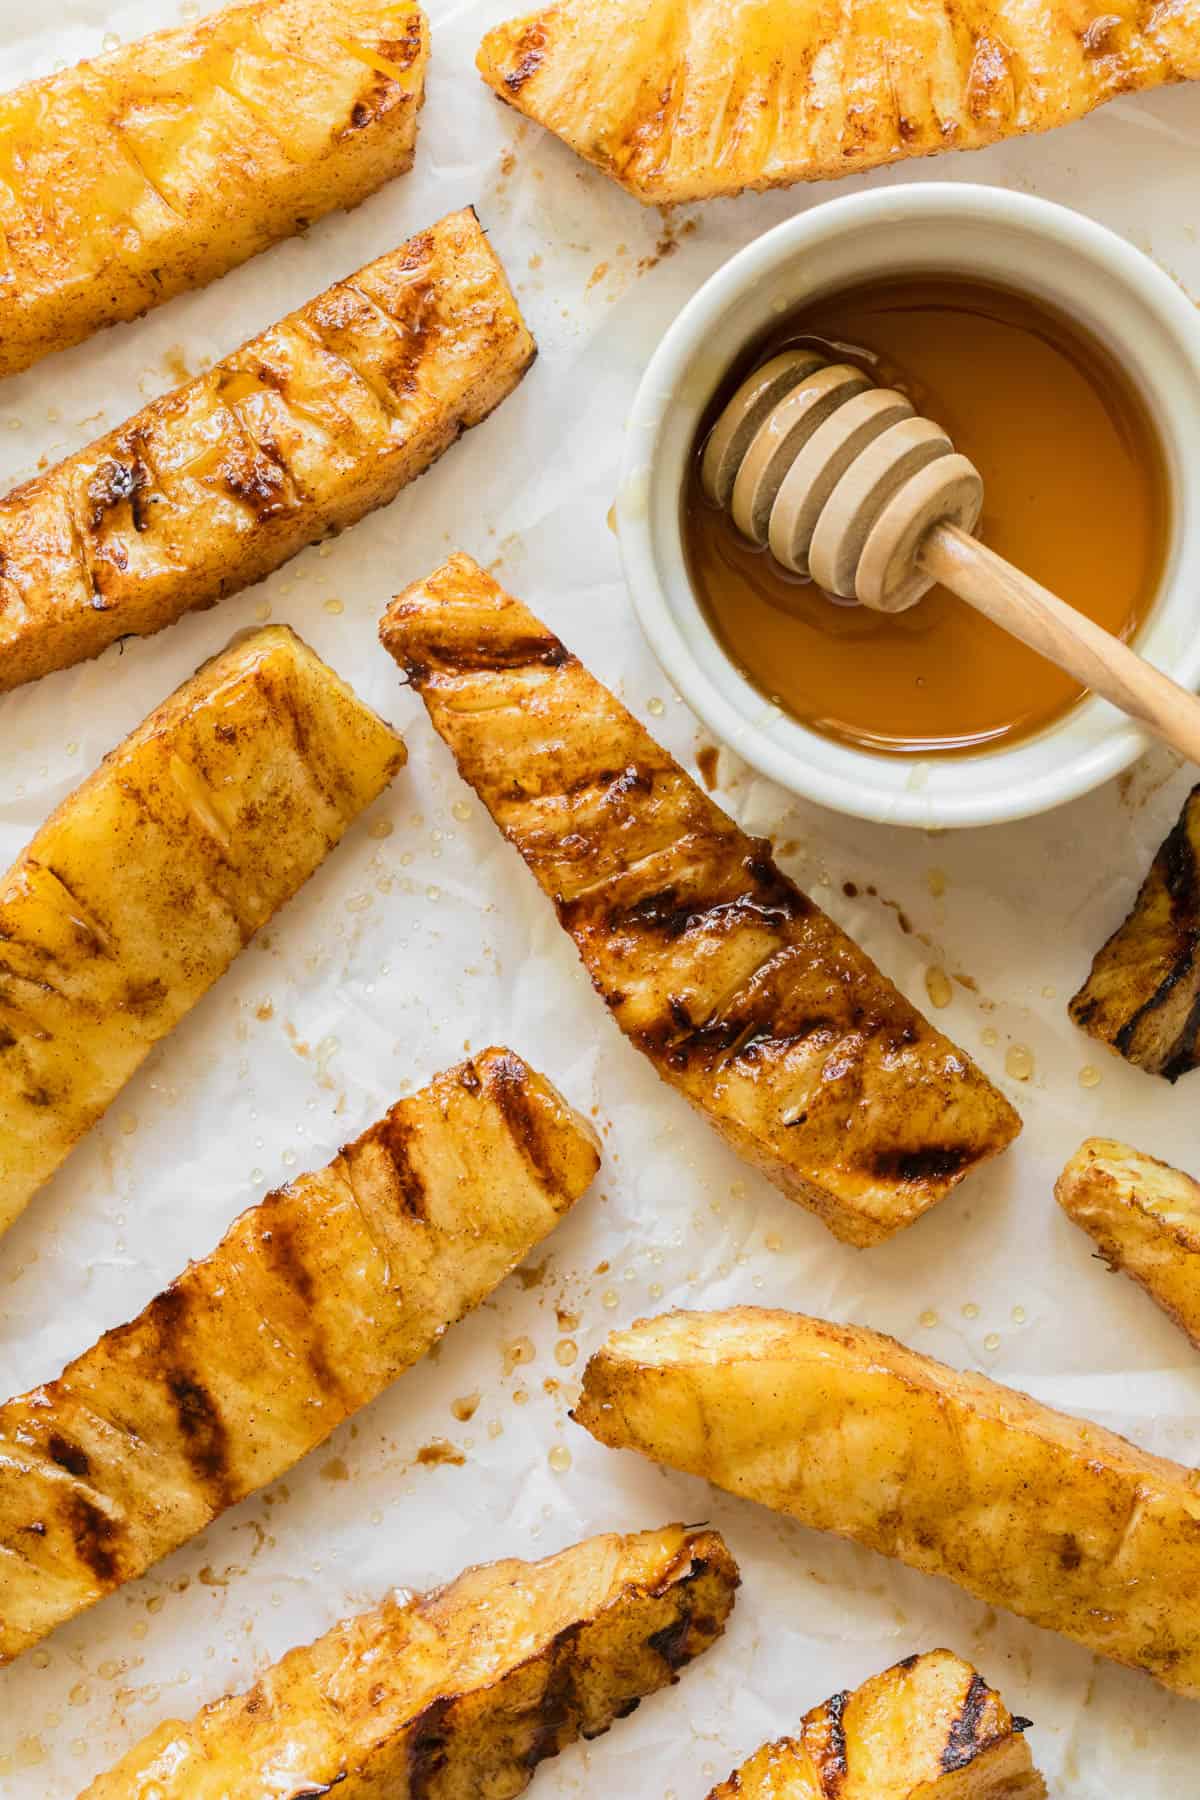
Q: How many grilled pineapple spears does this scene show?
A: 11